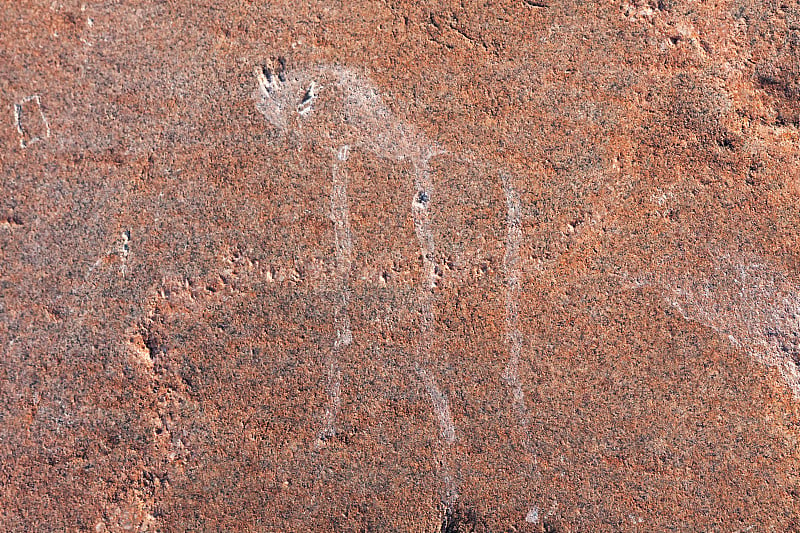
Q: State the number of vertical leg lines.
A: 3